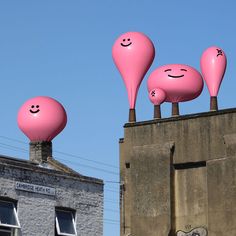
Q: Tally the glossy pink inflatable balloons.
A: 5